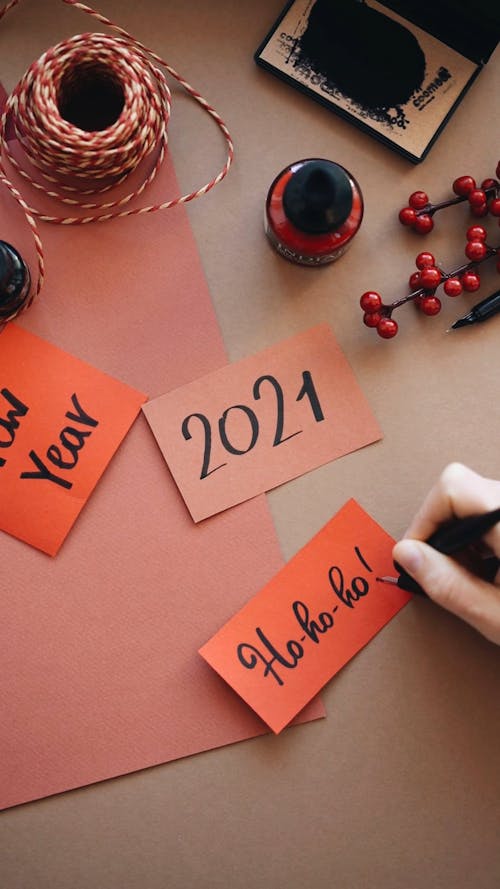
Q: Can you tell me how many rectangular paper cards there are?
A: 3